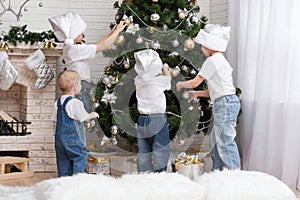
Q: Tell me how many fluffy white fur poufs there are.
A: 3